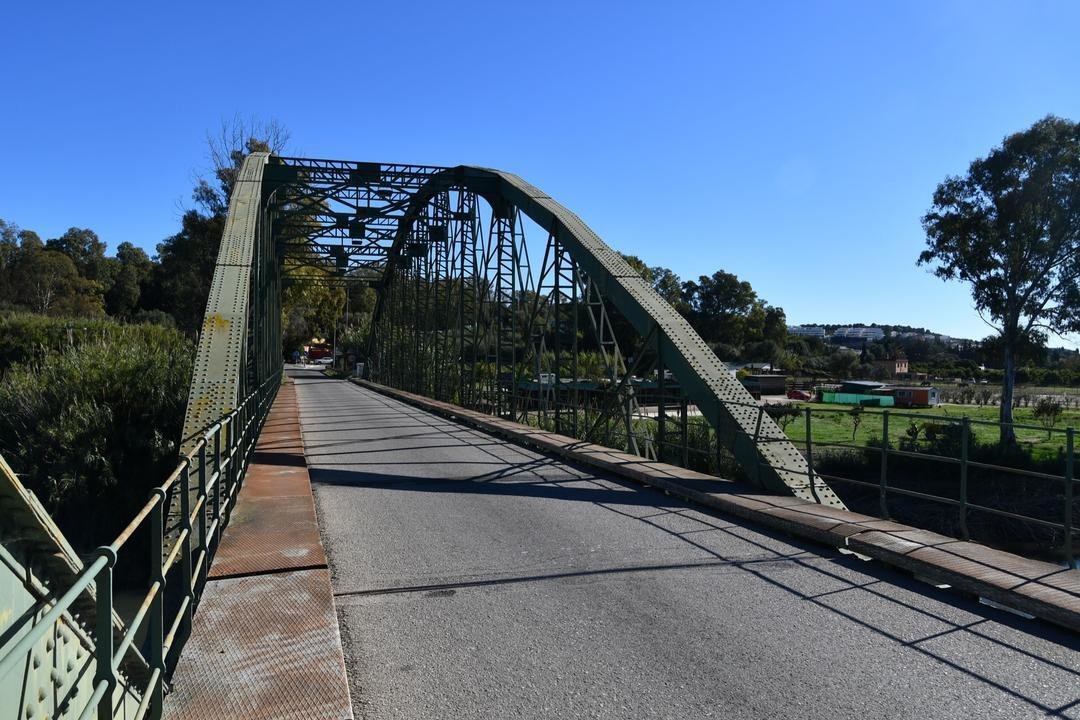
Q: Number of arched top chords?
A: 2